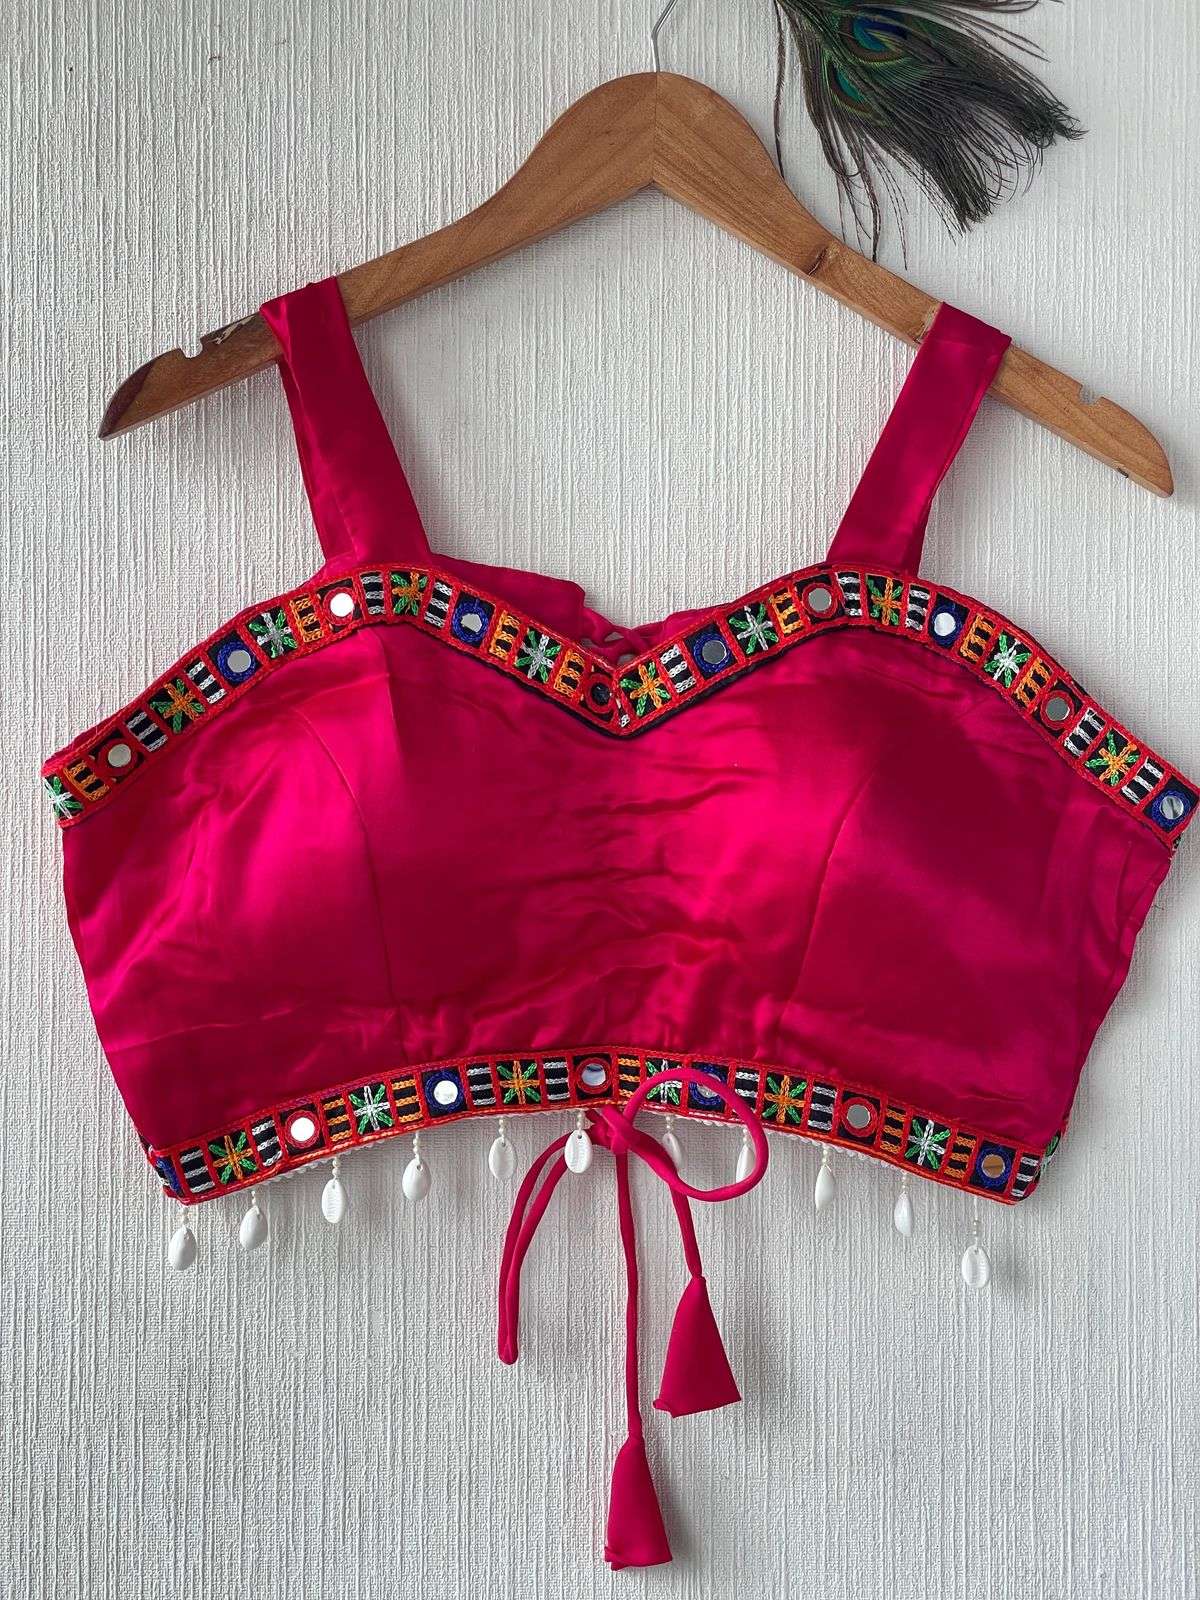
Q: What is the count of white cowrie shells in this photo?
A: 11